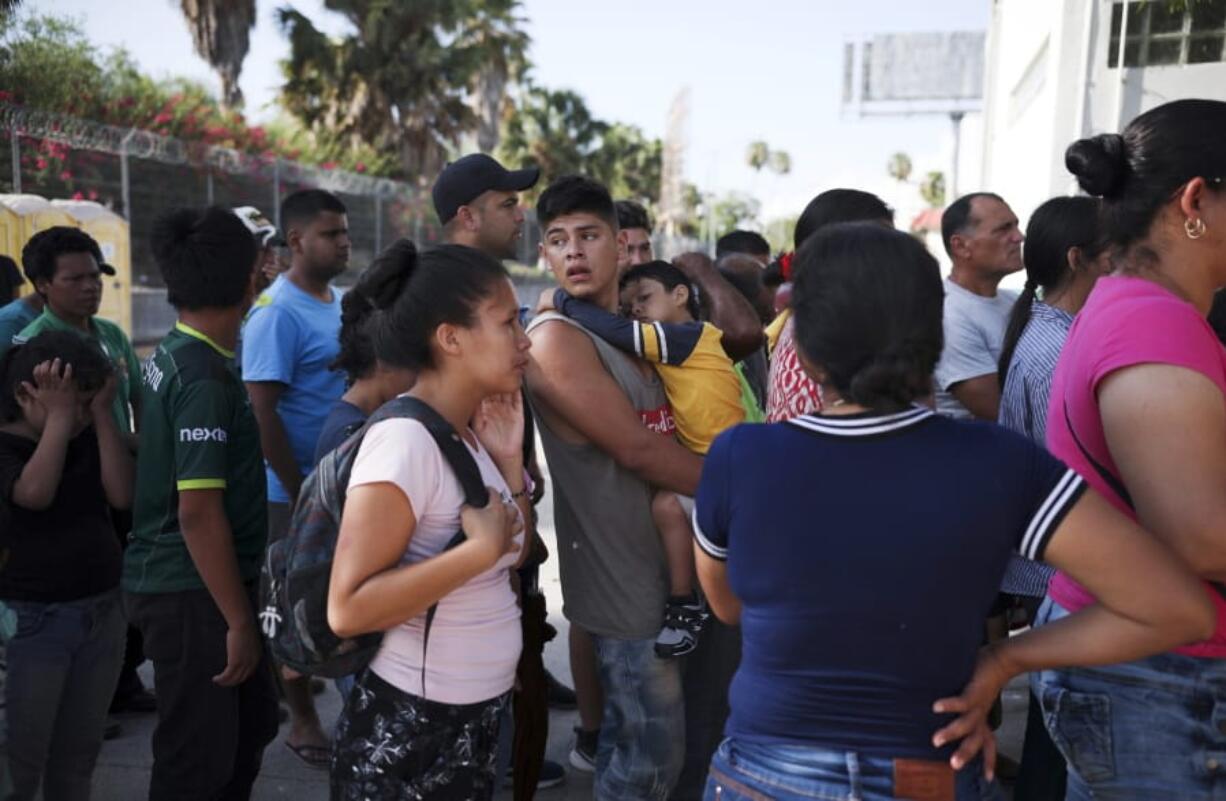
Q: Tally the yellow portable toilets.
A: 3